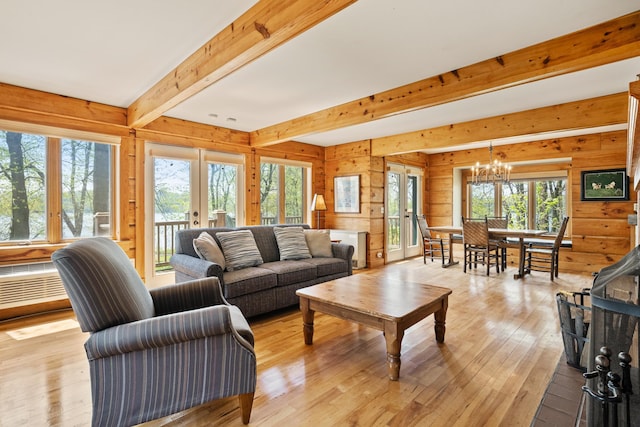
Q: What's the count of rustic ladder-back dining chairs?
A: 4